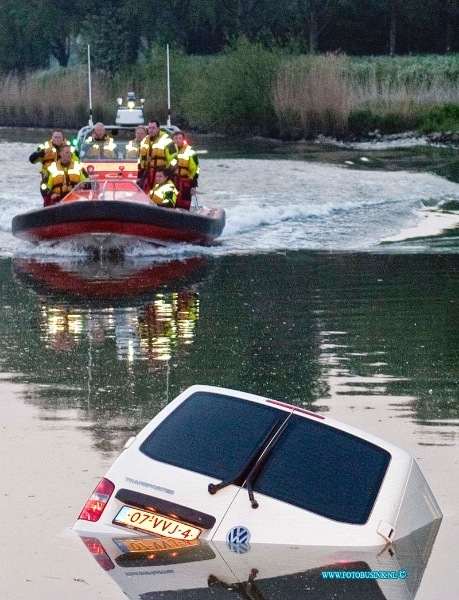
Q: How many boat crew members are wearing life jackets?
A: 7